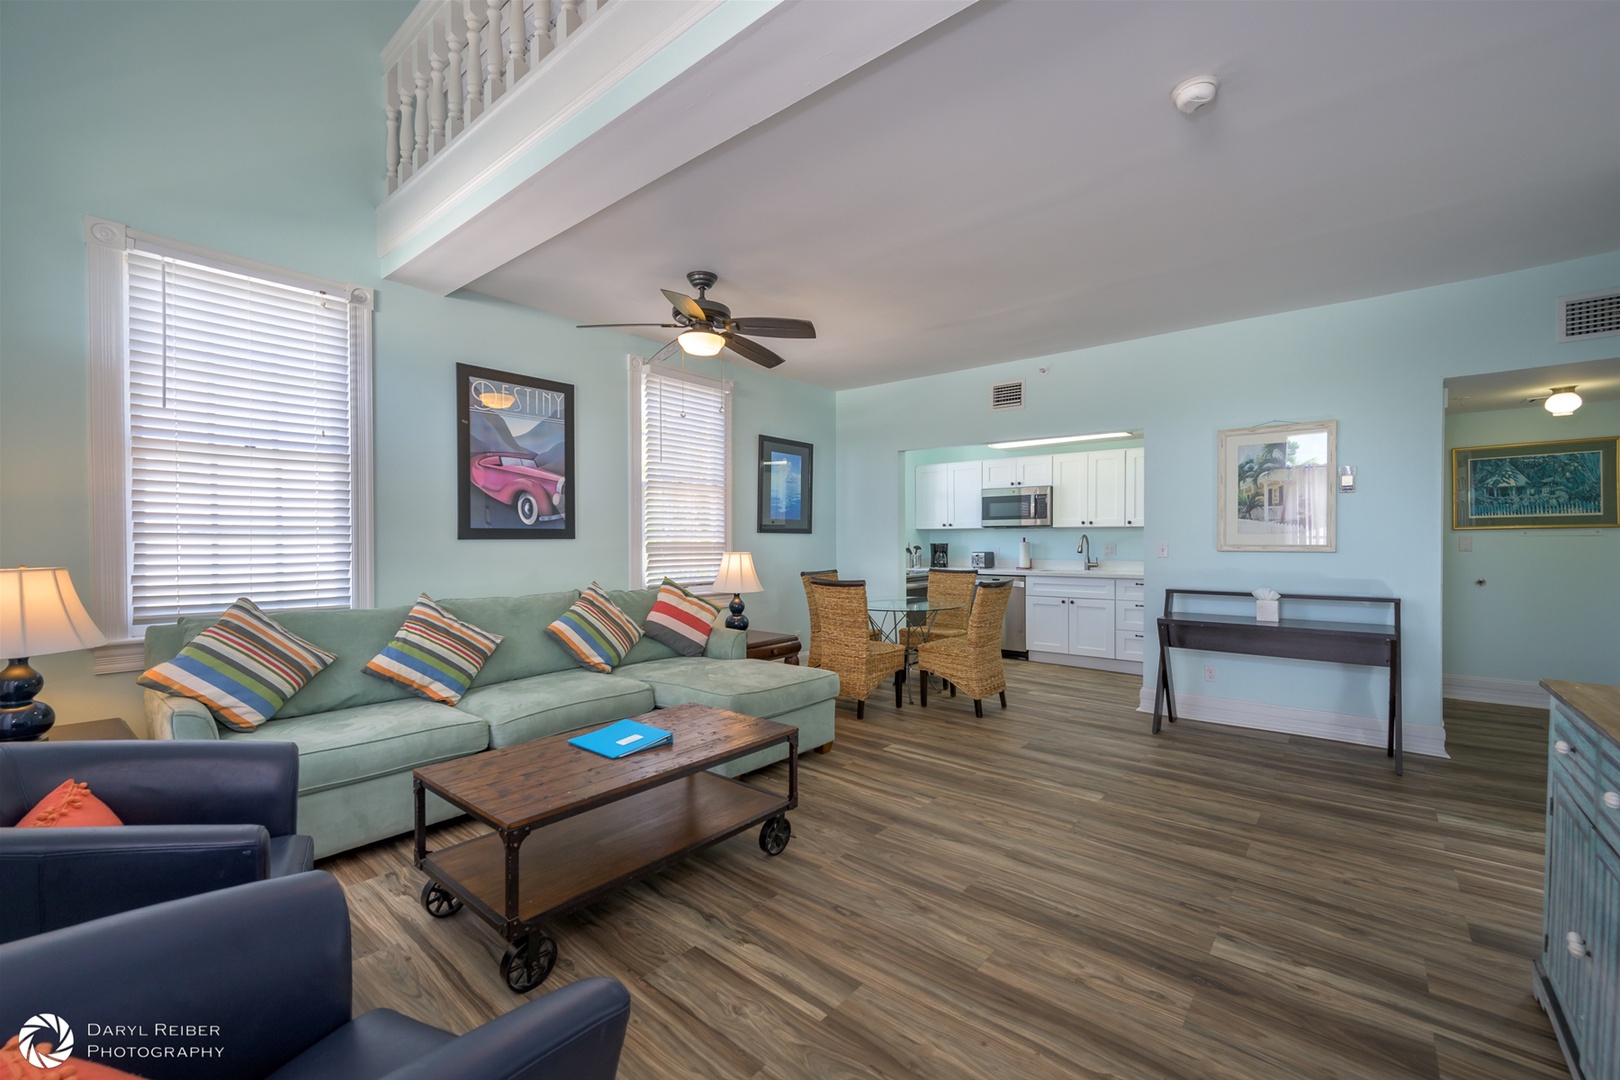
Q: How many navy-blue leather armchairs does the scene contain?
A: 2